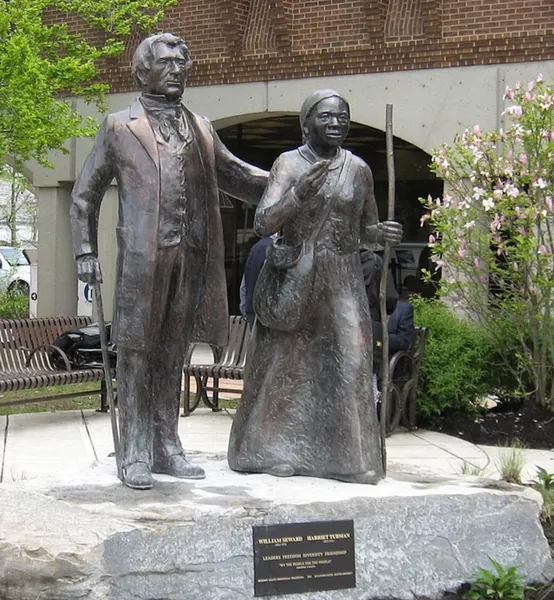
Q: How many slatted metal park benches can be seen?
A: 3